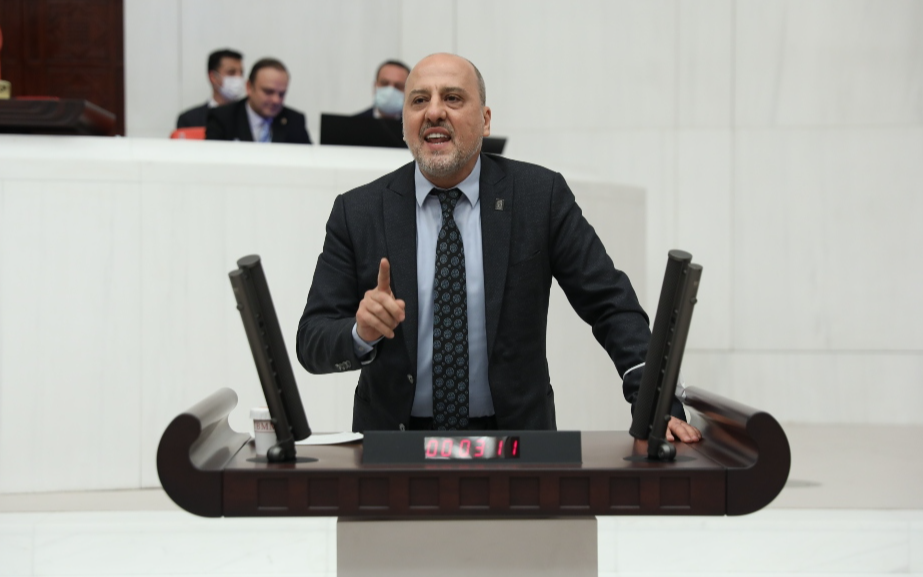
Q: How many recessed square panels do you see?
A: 9